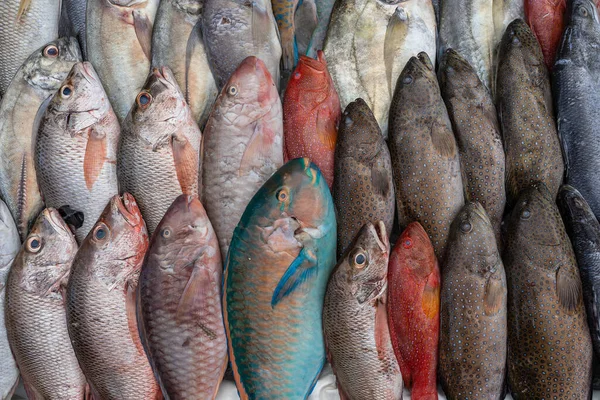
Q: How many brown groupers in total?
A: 6